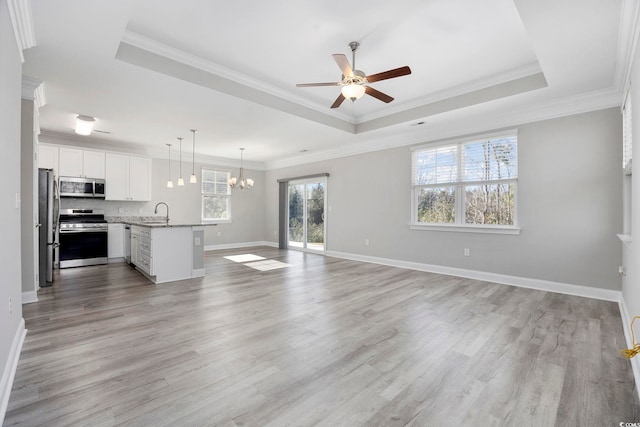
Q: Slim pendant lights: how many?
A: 3